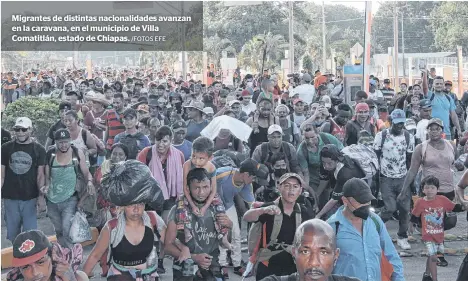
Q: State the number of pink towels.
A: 1